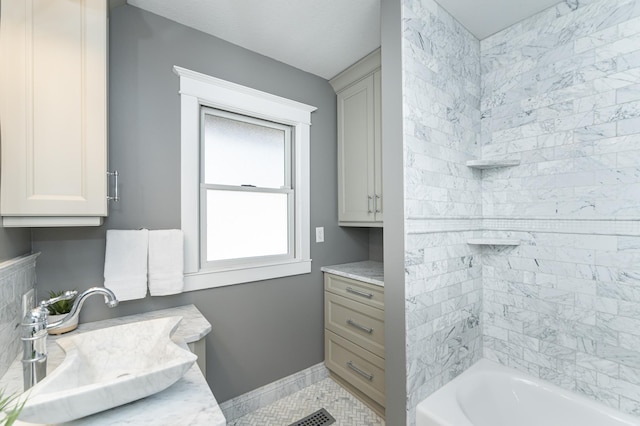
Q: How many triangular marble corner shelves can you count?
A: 2